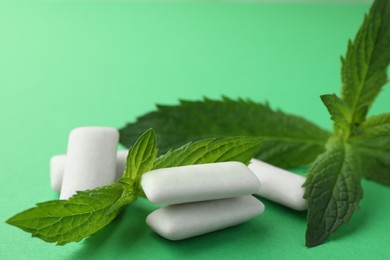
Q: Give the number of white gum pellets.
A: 5